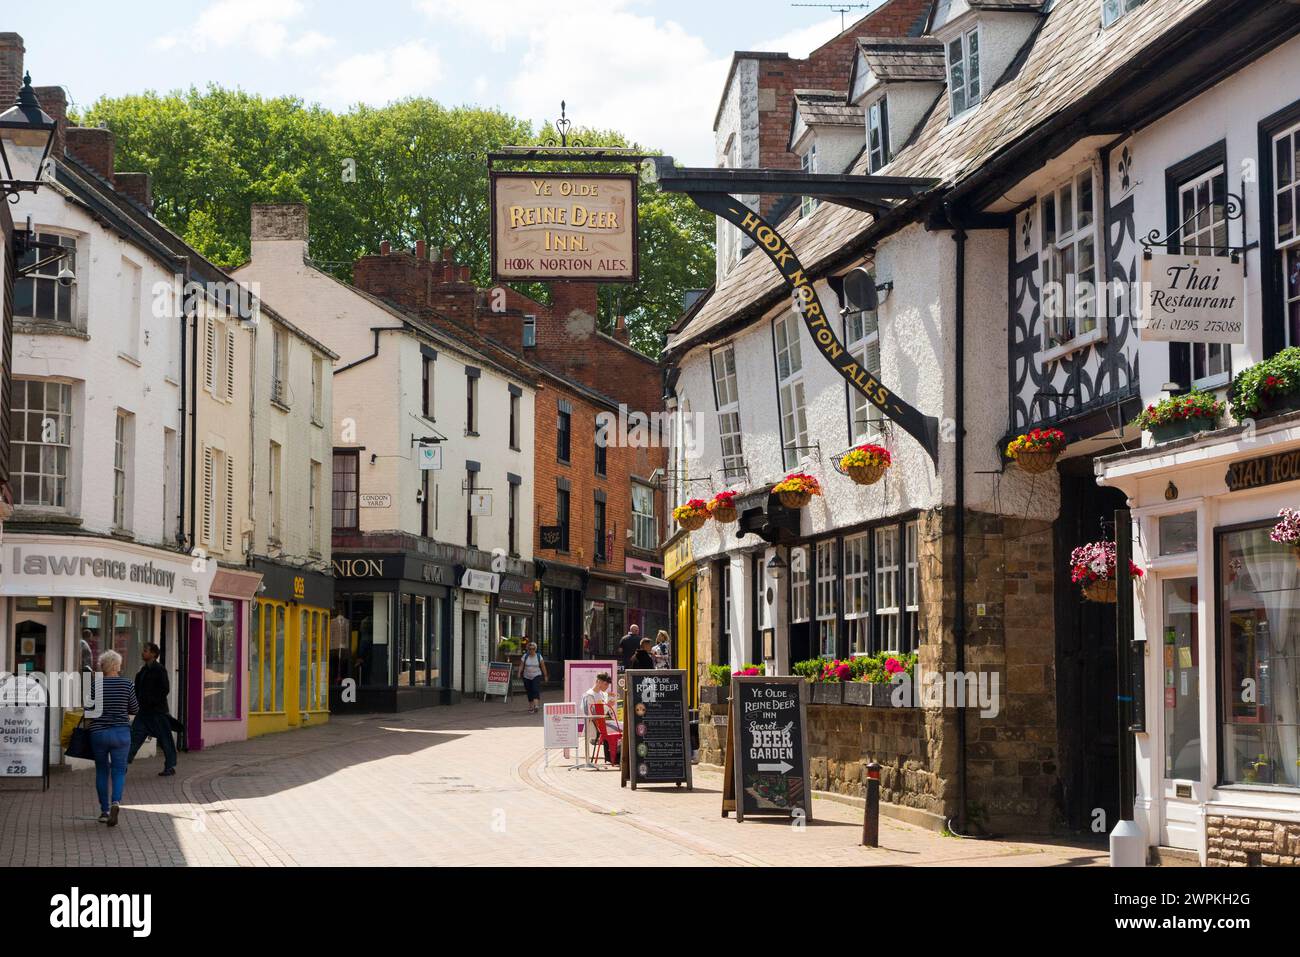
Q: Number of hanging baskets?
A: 7